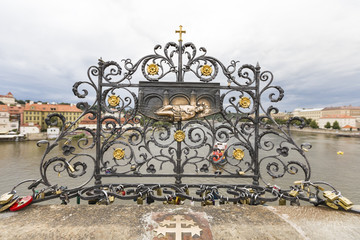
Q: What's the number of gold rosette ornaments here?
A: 7